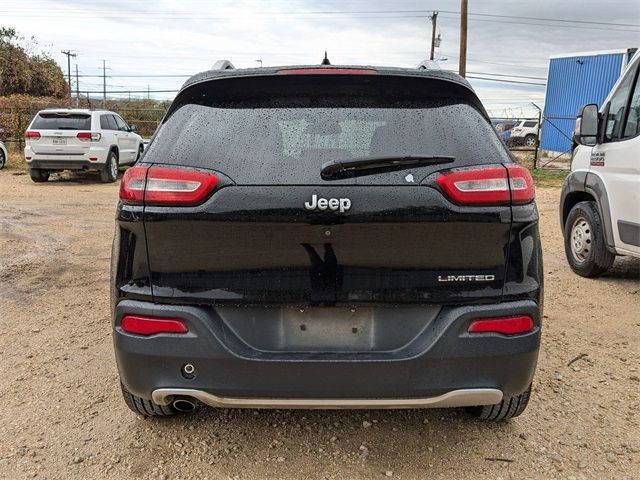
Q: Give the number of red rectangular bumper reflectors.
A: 2